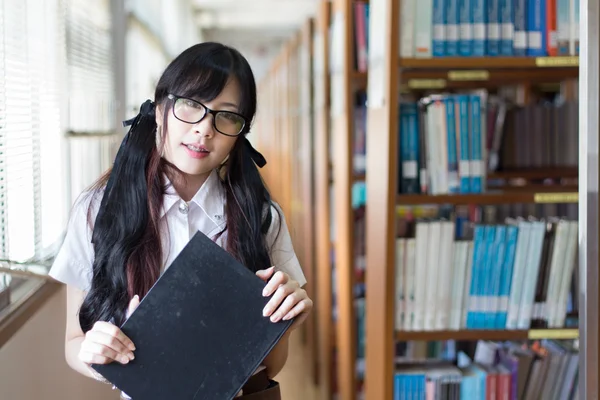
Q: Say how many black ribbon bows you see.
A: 2